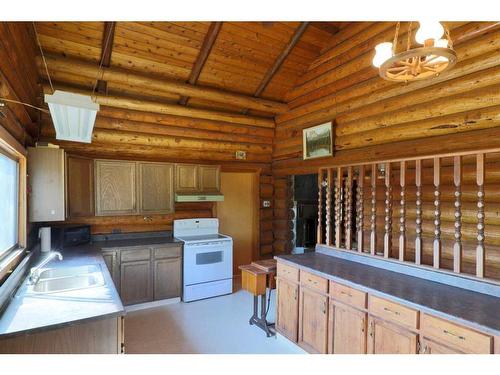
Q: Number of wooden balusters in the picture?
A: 12